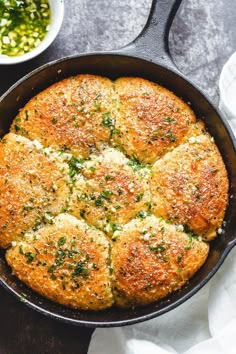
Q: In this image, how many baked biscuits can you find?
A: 7